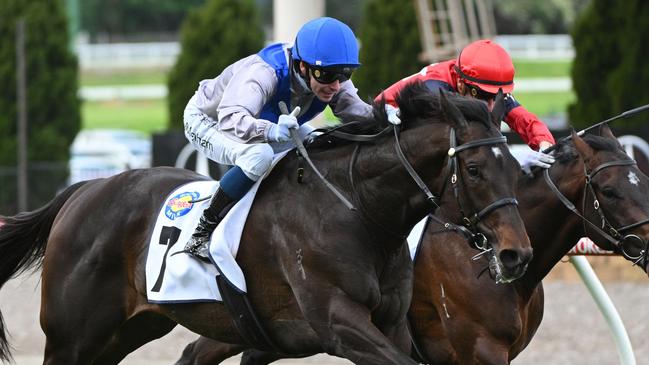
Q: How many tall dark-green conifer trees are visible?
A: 4